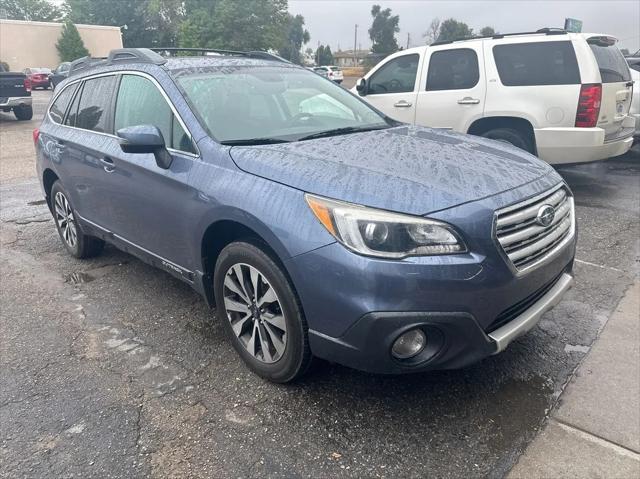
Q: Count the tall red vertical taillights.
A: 1